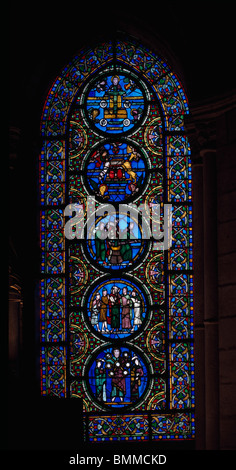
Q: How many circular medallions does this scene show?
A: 5